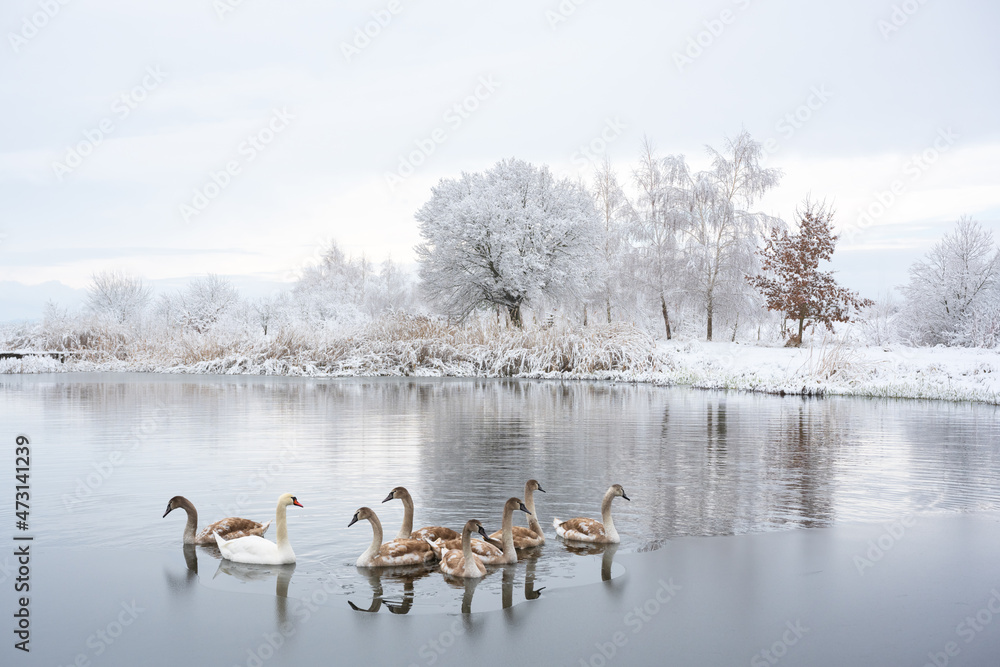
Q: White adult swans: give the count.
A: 1